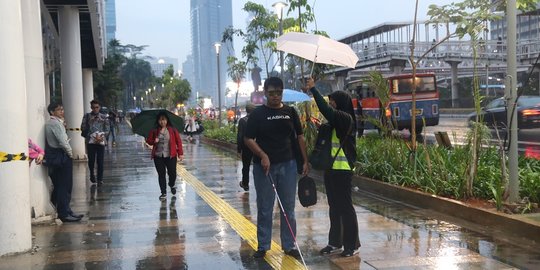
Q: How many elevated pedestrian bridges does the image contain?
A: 1